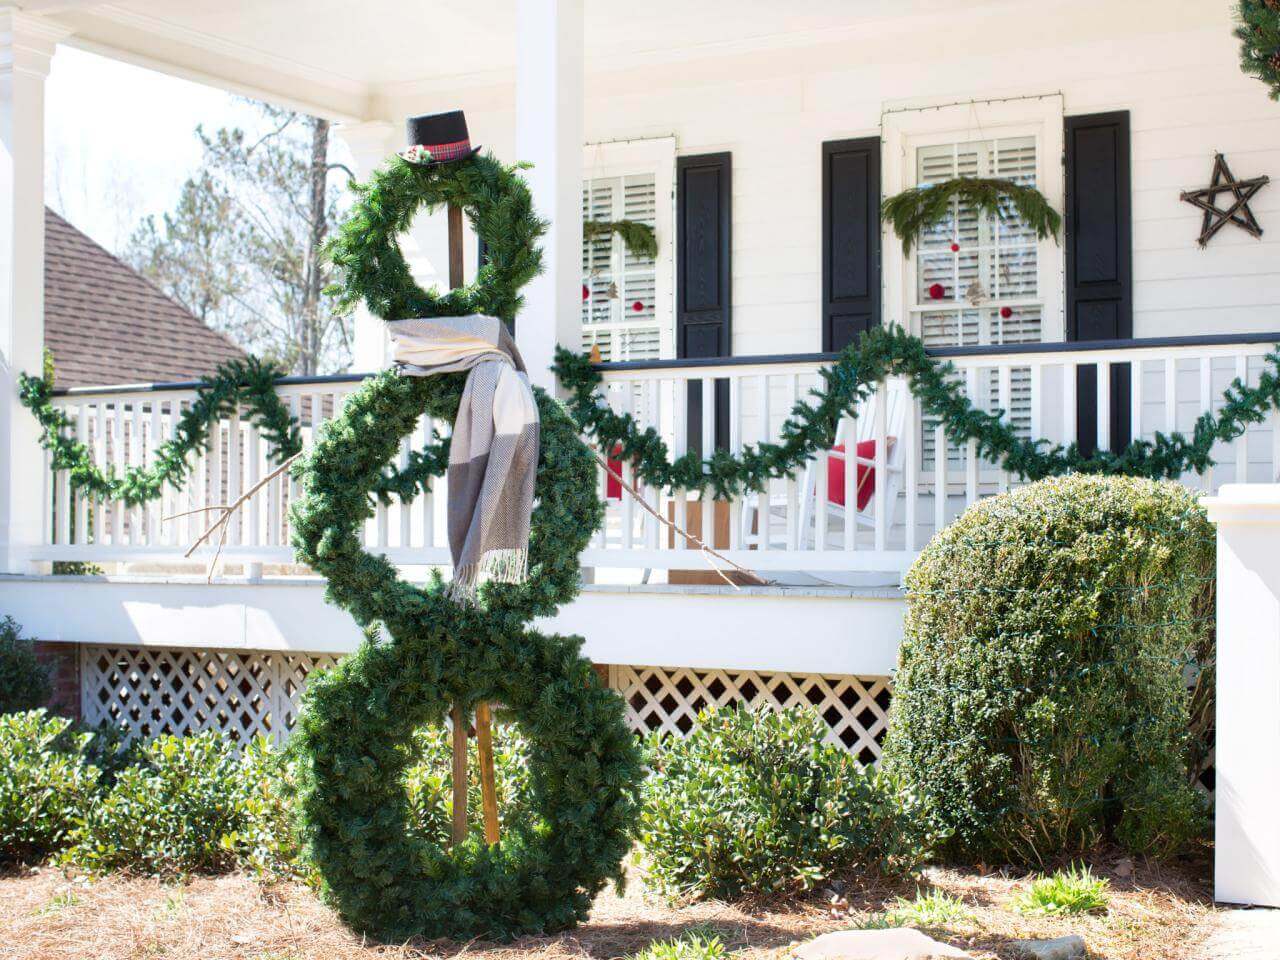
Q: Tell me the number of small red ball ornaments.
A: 5